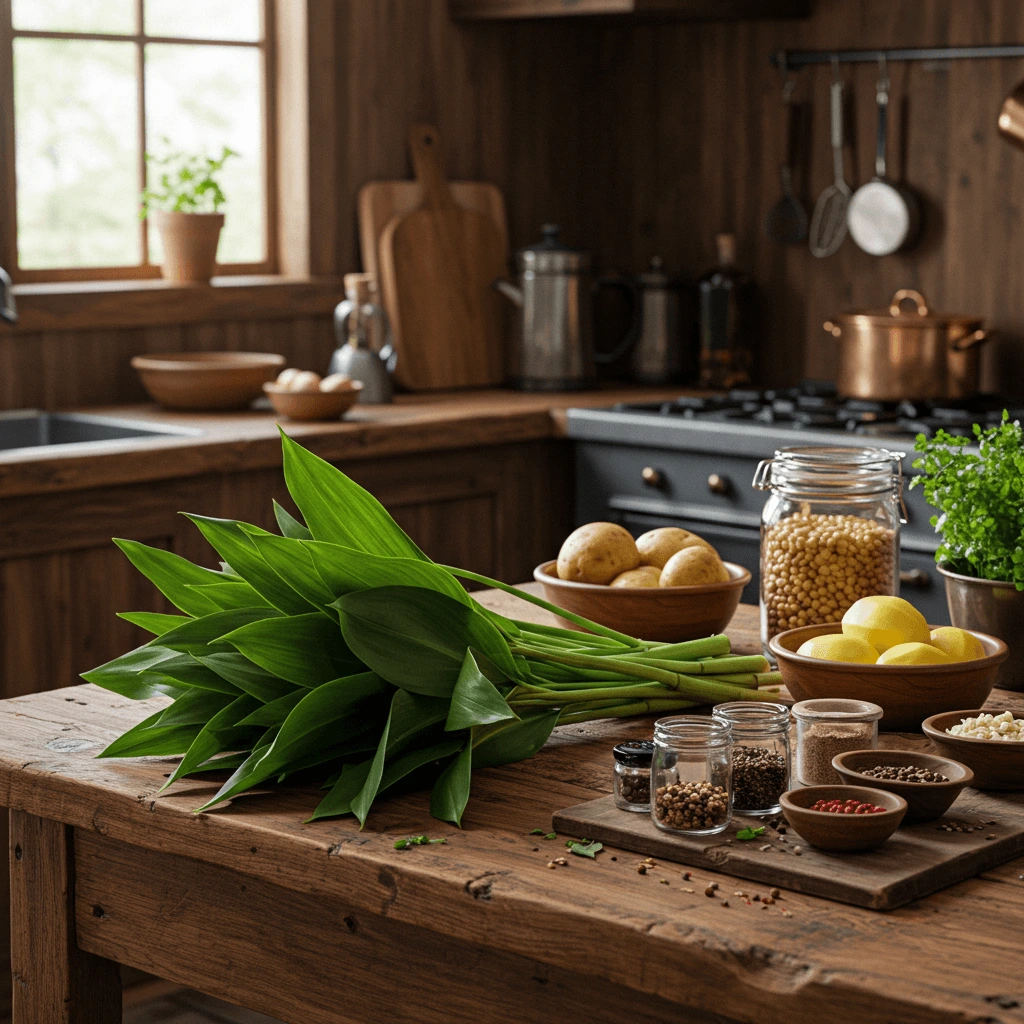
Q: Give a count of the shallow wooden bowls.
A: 7